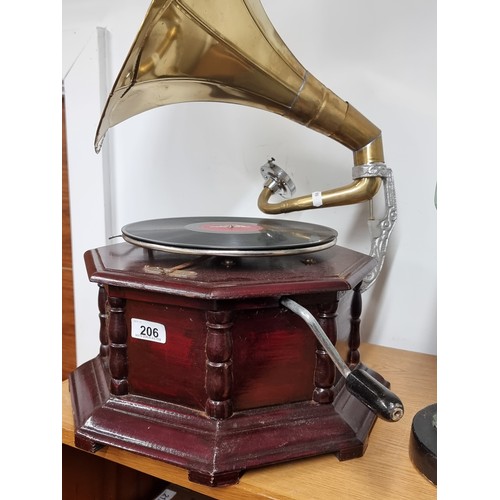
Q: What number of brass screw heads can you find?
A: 2